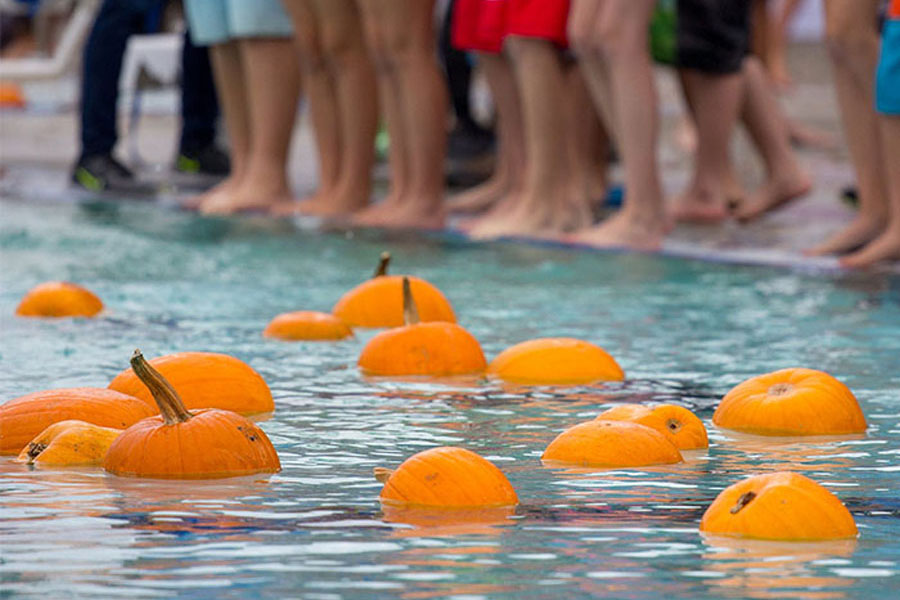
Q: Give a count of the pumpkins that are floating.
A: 14